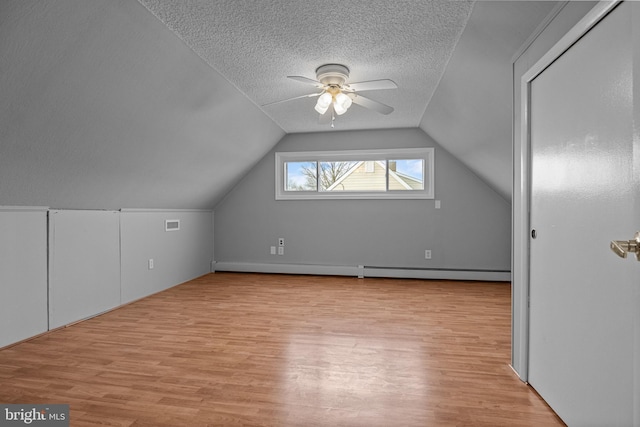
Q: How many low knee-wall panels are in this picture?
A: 3